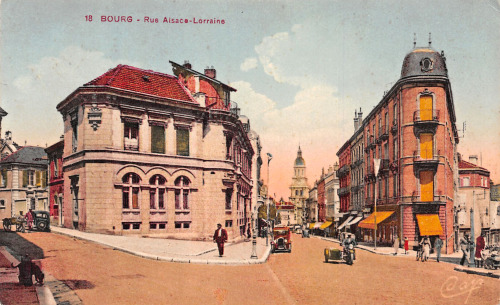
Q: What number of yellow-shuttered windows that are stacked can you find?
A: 3